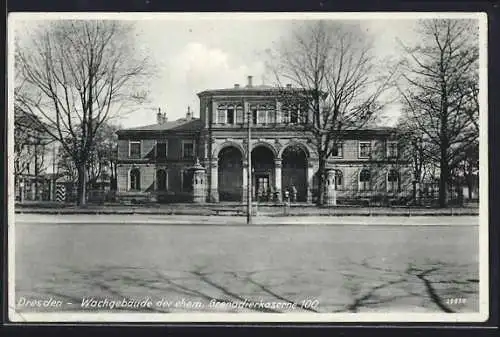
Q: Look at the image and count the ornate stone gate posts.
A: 2